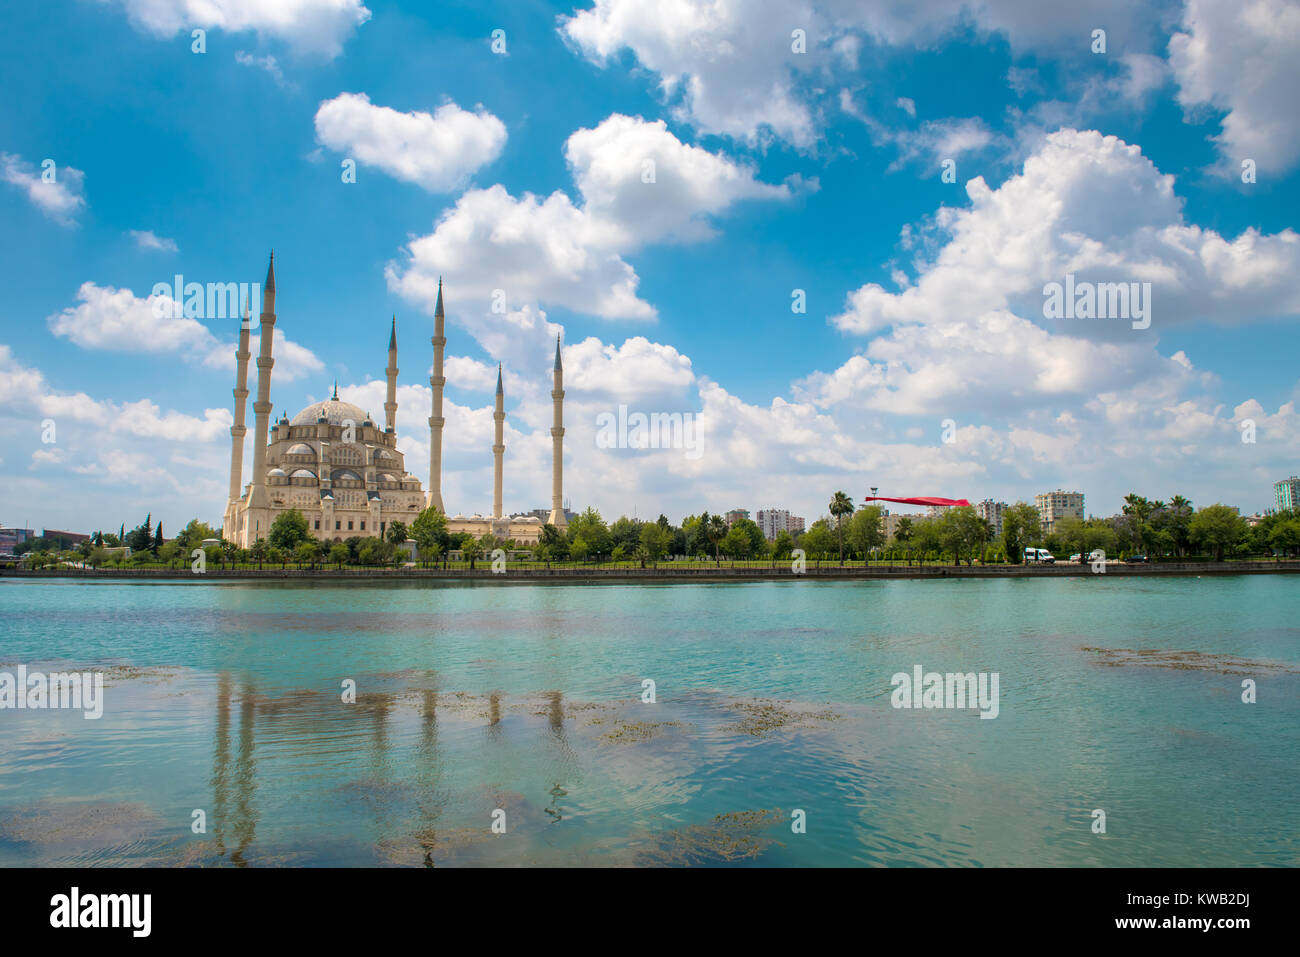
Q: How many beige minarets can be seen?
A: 6